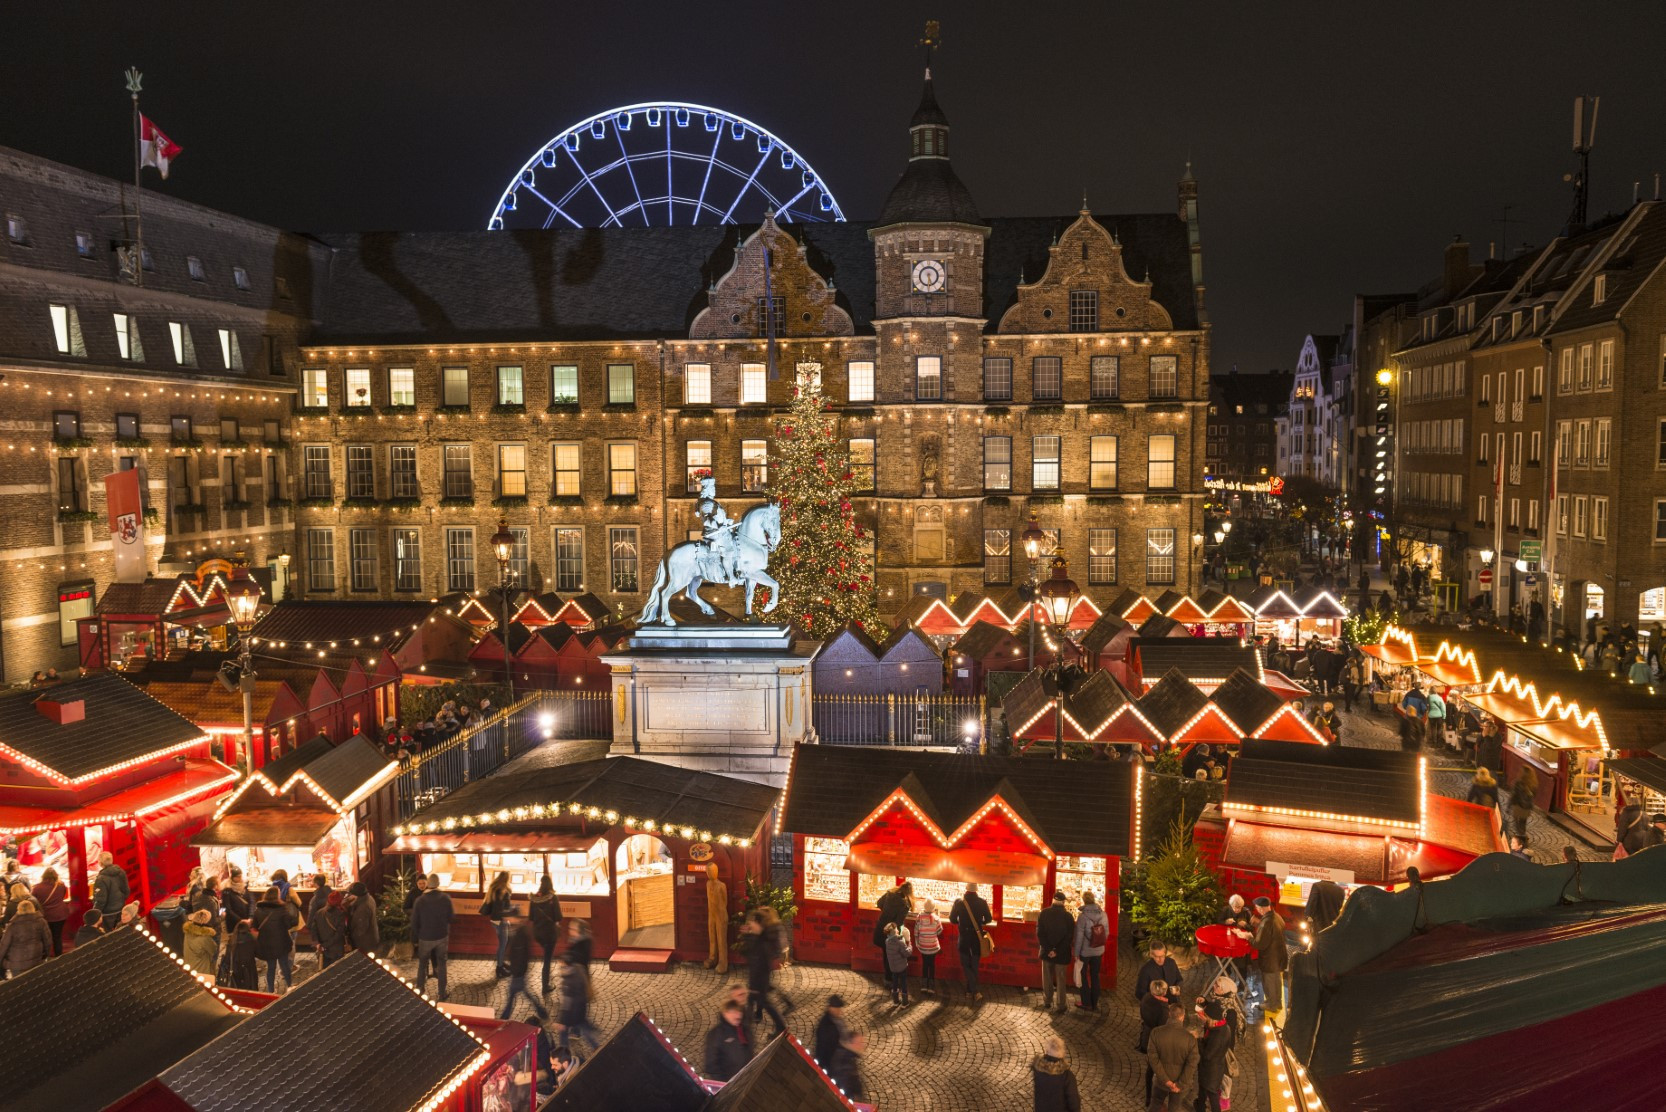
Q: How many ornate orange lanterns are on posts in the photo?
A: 4